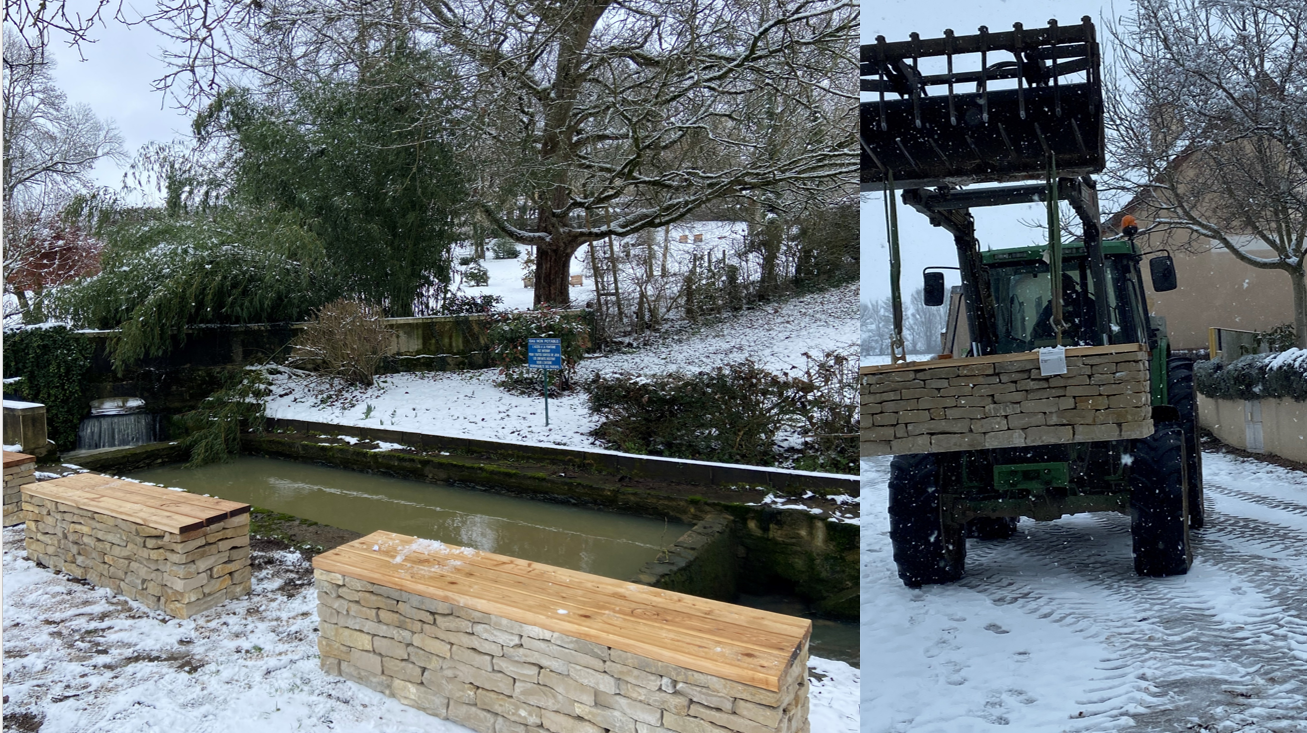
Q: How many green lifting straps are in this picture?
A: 2